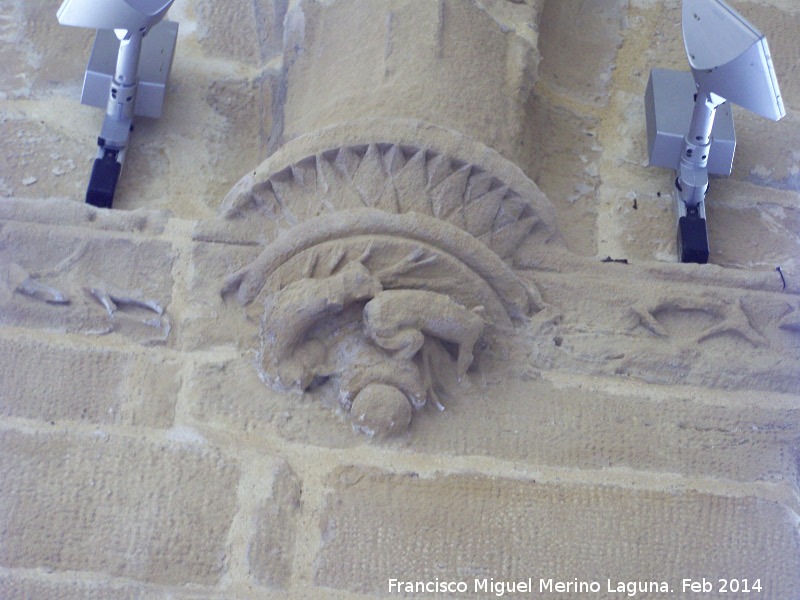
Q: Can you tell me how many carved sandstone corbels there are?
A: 1